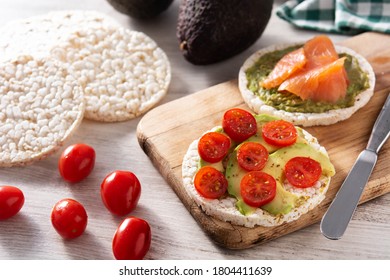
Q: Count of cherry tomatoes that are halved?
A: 7